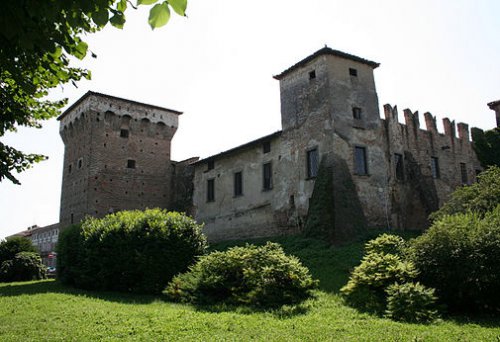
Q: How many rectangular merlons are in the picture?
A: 2